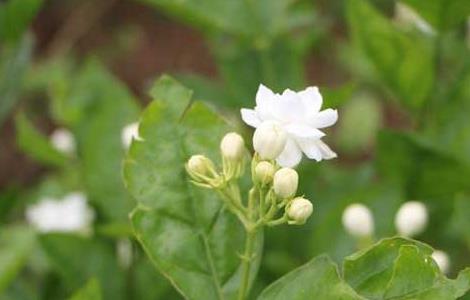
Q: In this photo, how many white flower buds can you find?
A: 11